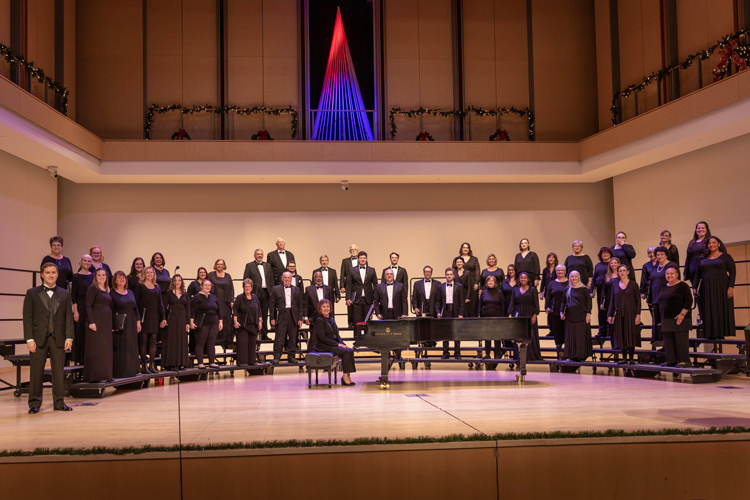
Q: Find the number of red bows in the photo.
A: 5